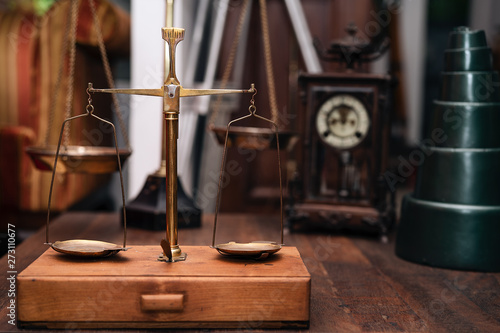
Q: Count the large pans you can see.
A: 2